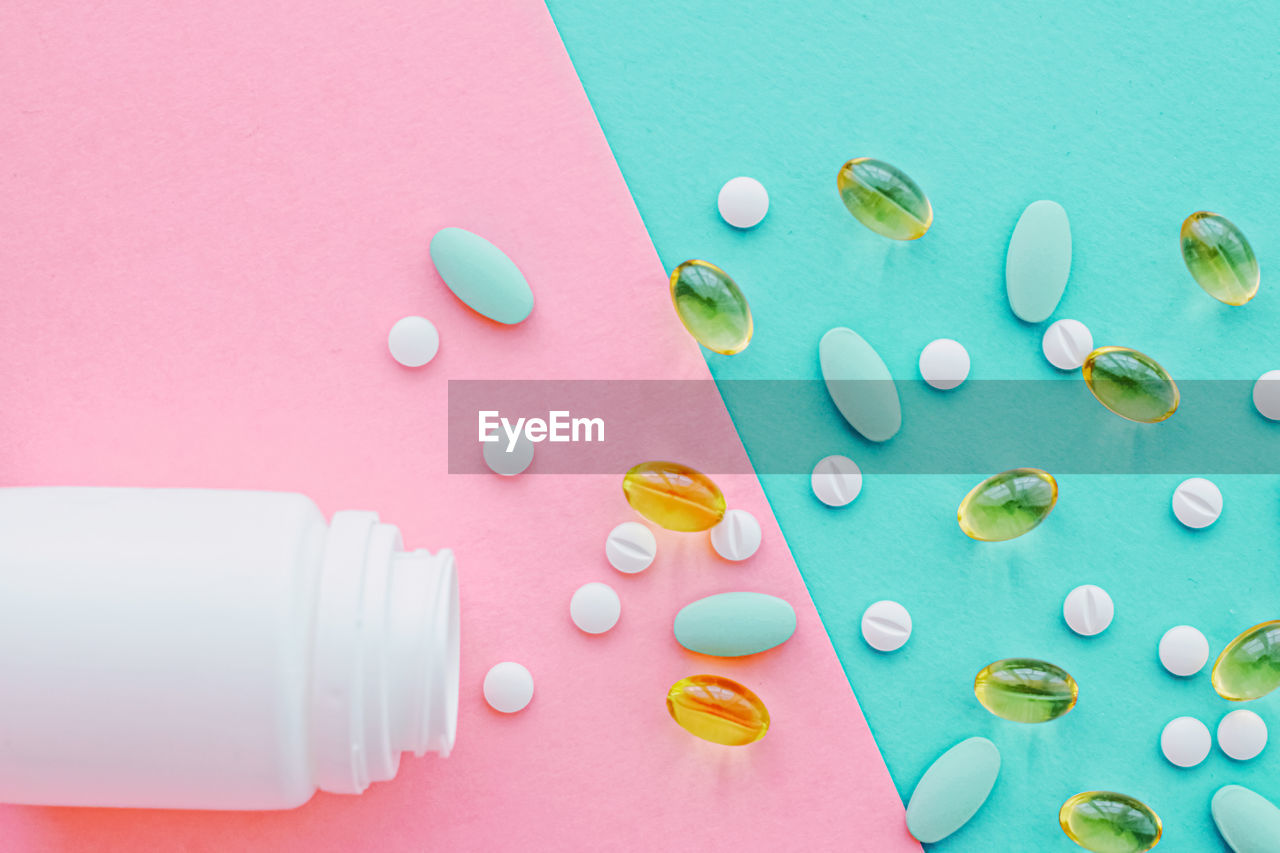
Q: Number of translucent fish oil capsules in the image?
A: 10